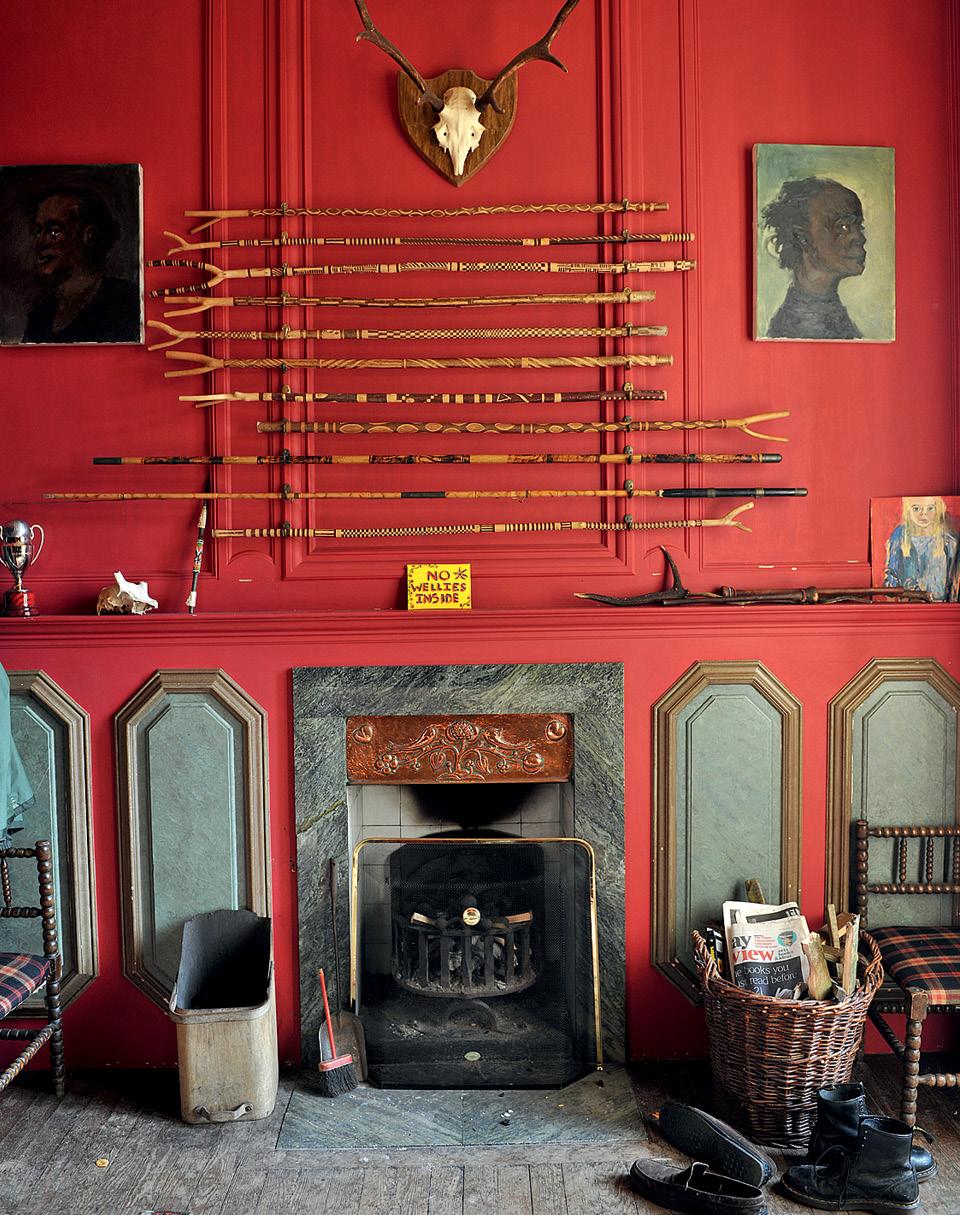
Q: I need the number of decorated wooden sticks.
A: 11